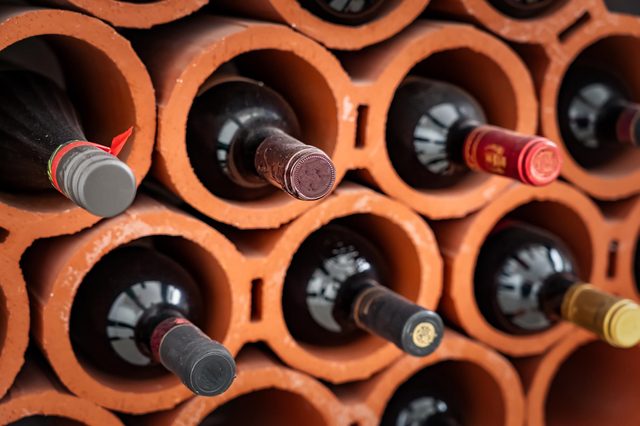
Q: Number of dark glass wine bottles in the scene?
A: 10